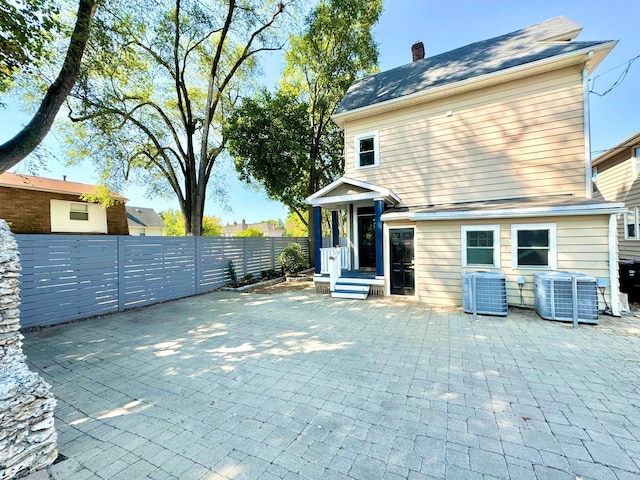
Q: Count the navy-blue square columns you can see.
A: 3